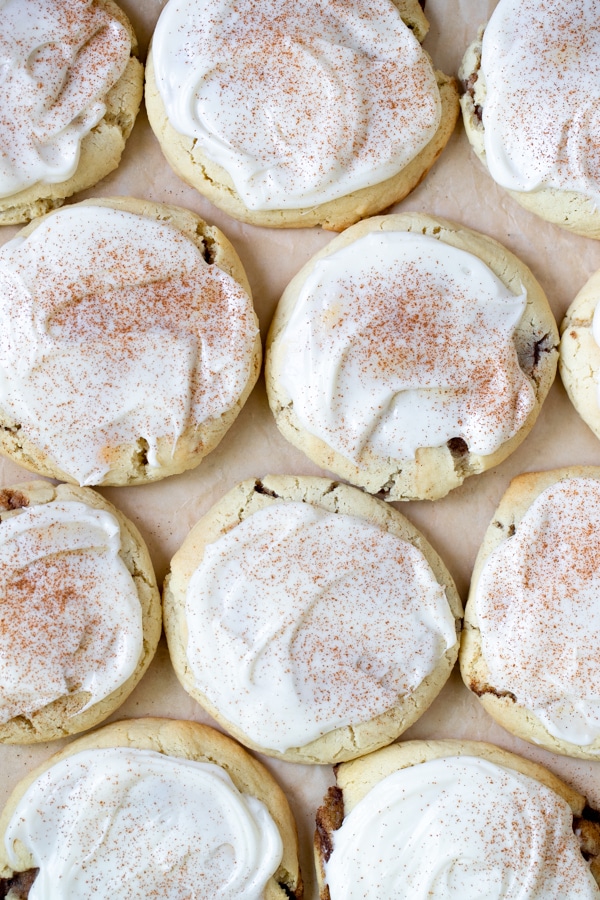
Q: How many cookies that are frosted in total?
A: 11